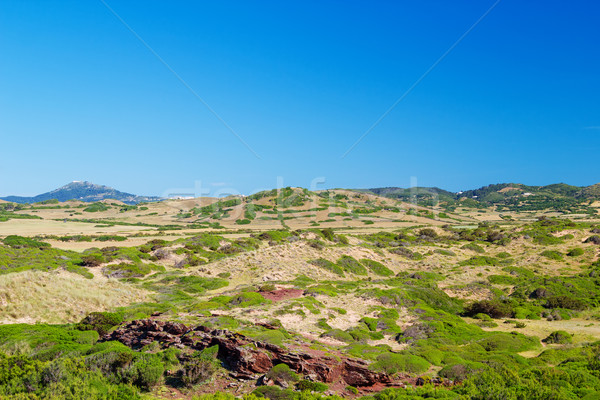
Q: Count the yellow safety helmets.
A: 0